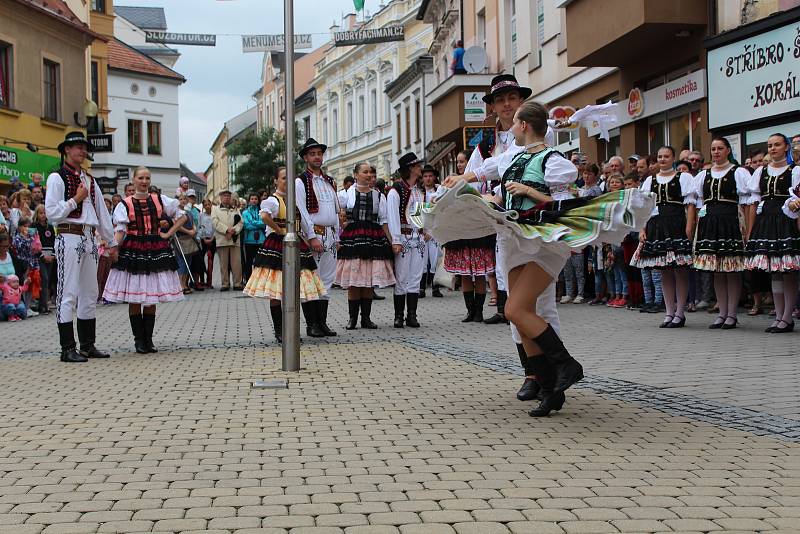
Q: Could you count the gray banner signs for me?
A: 3